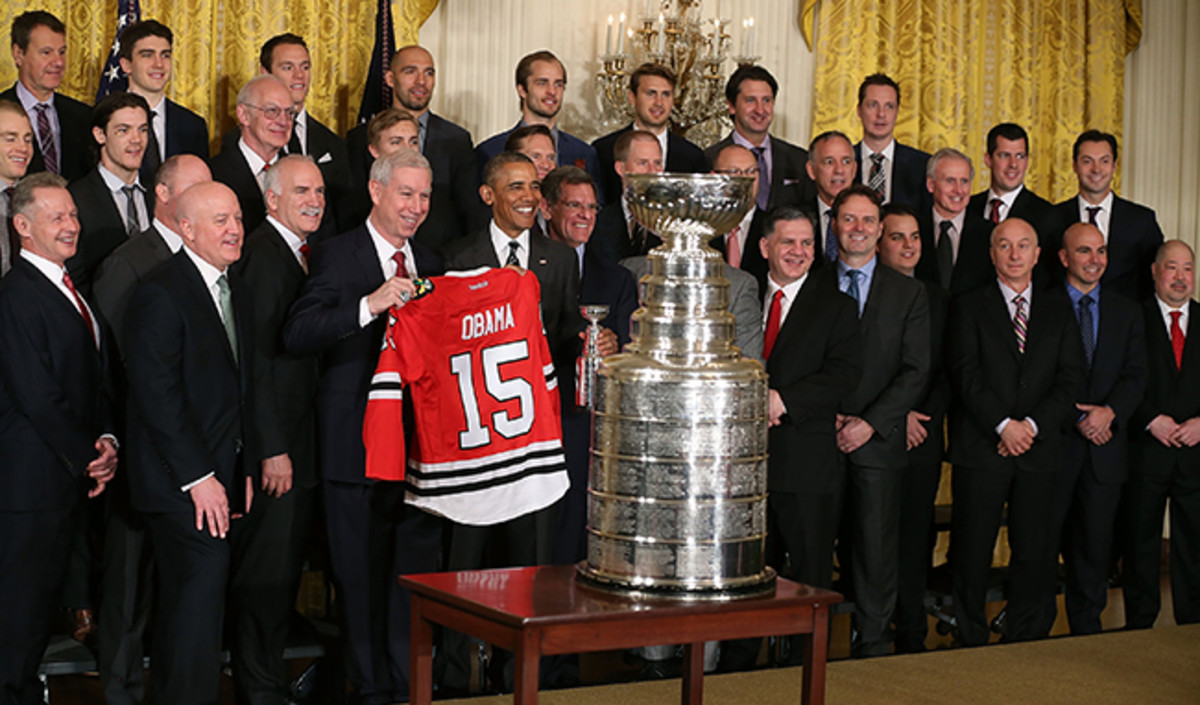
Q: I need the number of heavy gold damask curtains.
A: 2